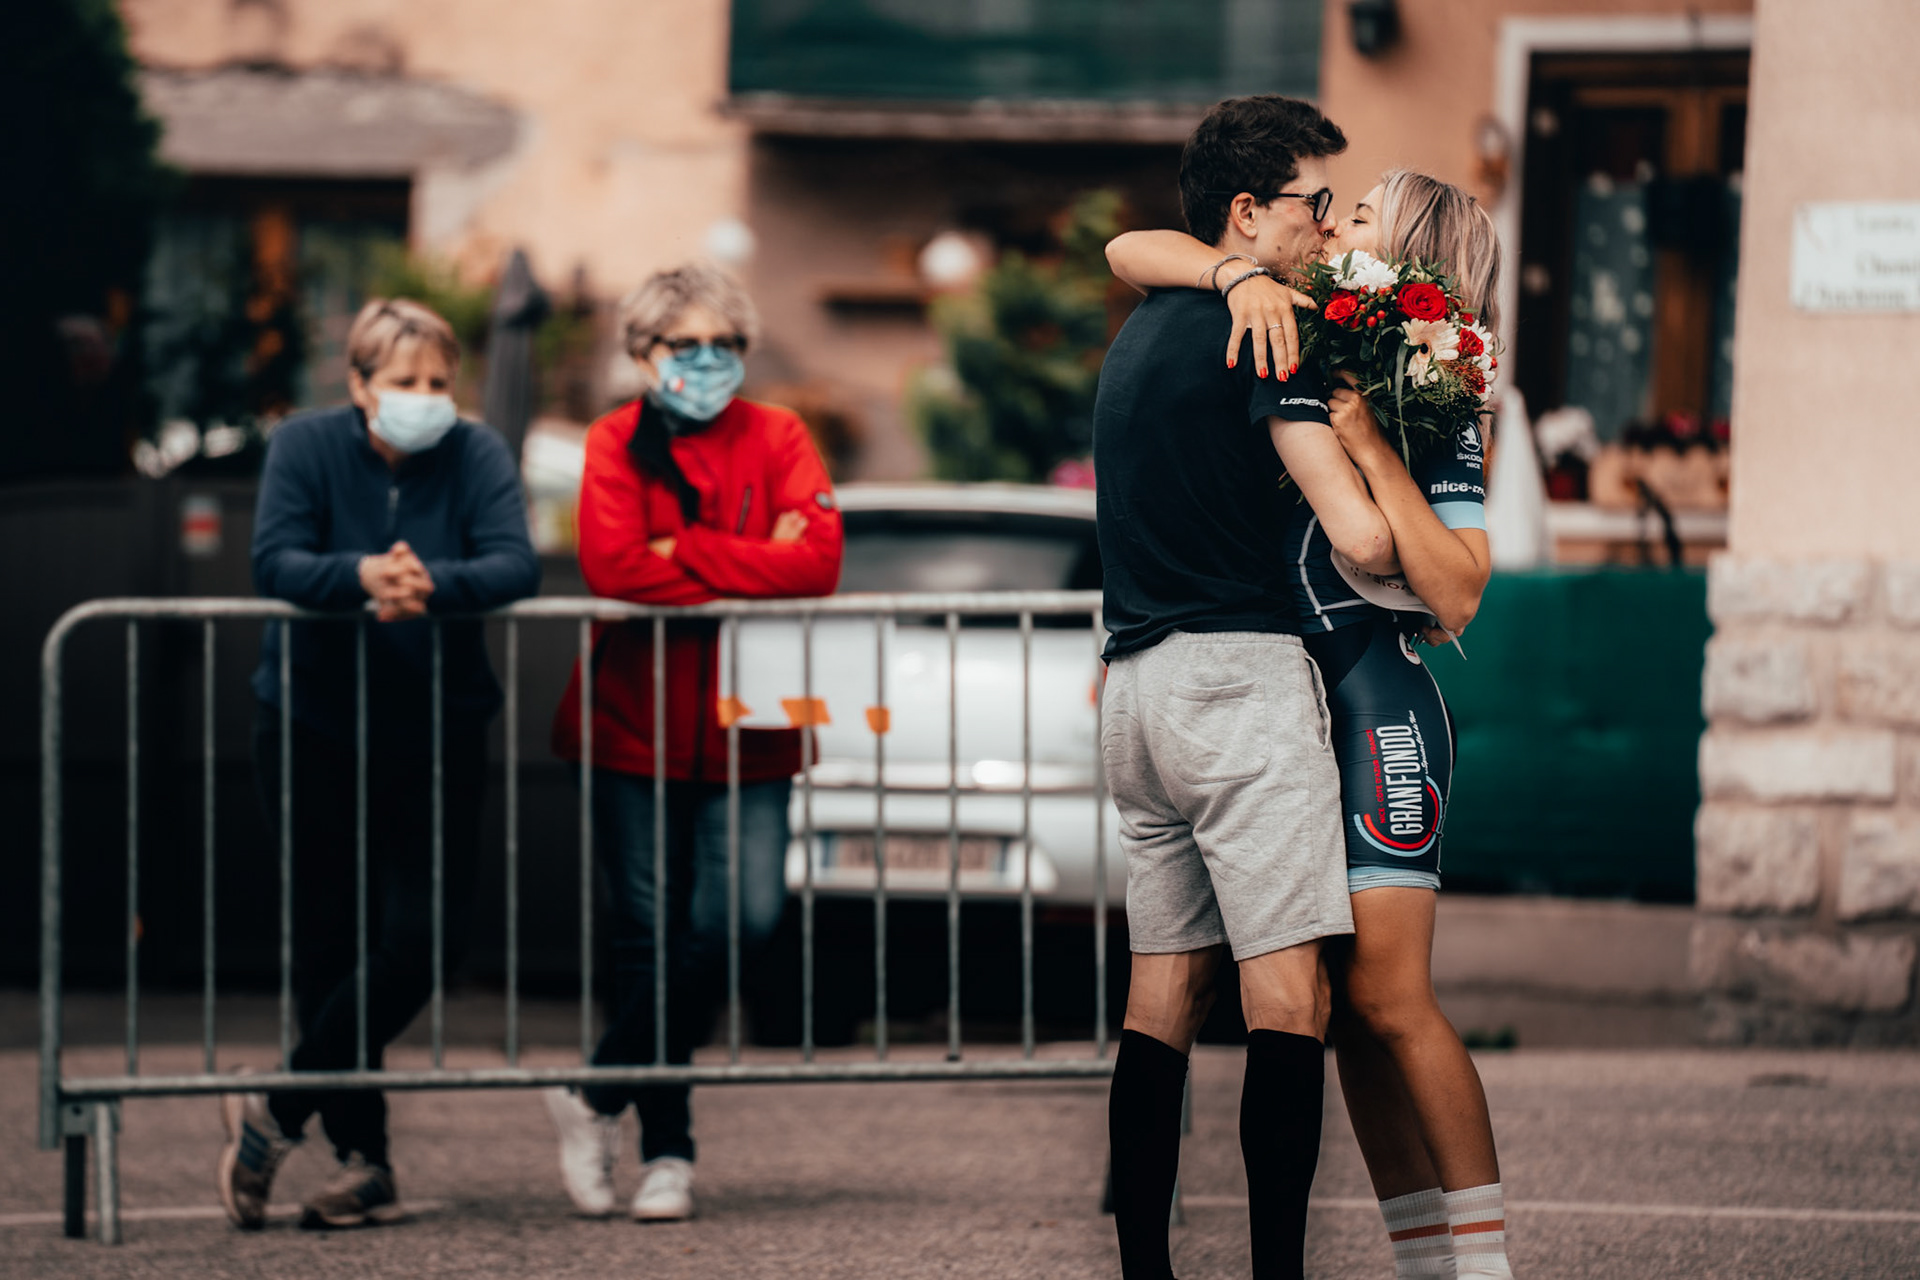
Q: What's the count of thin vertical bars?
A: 14